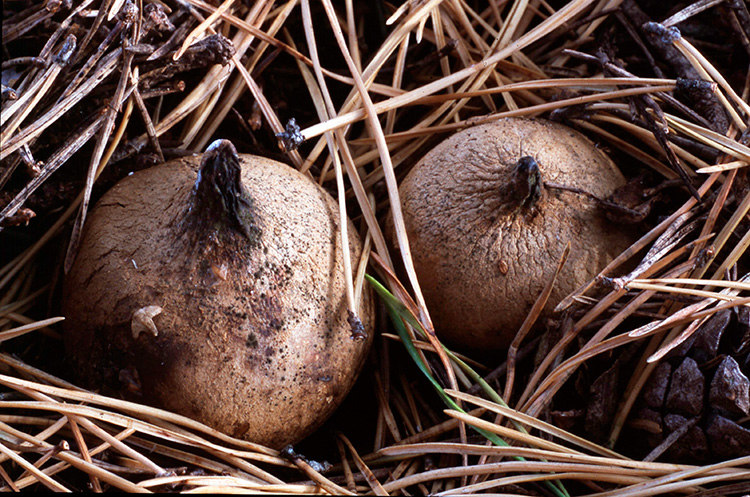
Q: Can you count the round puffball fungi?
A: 2